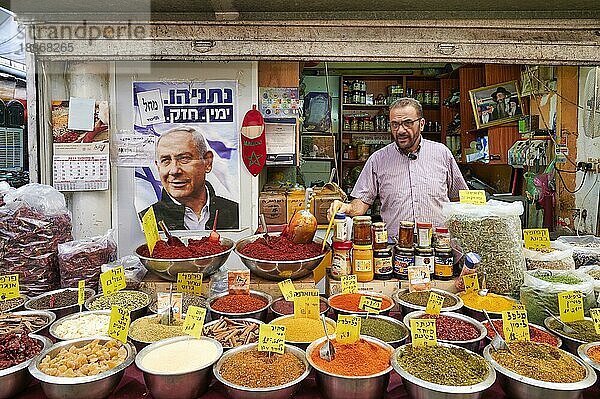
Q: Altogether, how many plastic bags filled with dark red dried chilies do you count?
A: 2